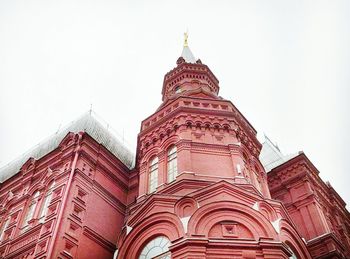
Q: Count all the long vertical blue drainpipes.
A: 0